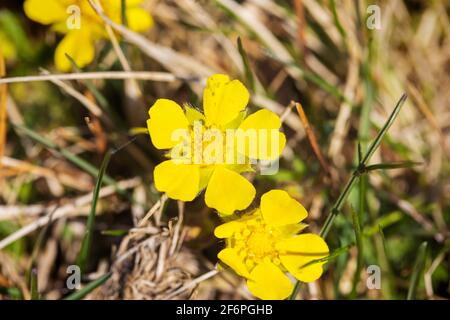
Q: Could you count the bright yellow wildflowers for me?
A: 3